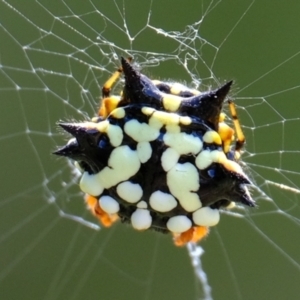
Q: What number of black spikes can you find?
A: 6